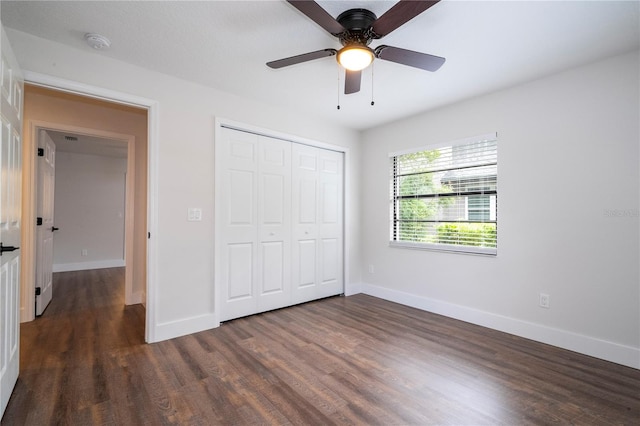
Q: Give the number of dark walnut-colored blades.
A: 5